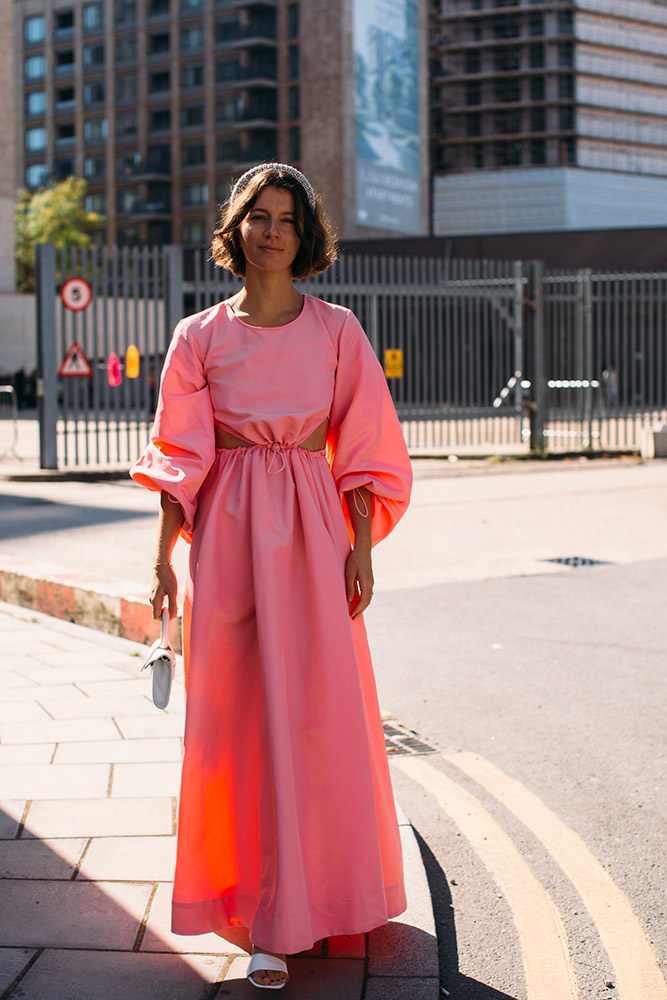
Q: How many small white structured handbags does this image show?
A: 1